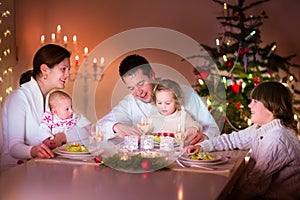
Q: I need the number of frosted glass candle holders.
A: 3